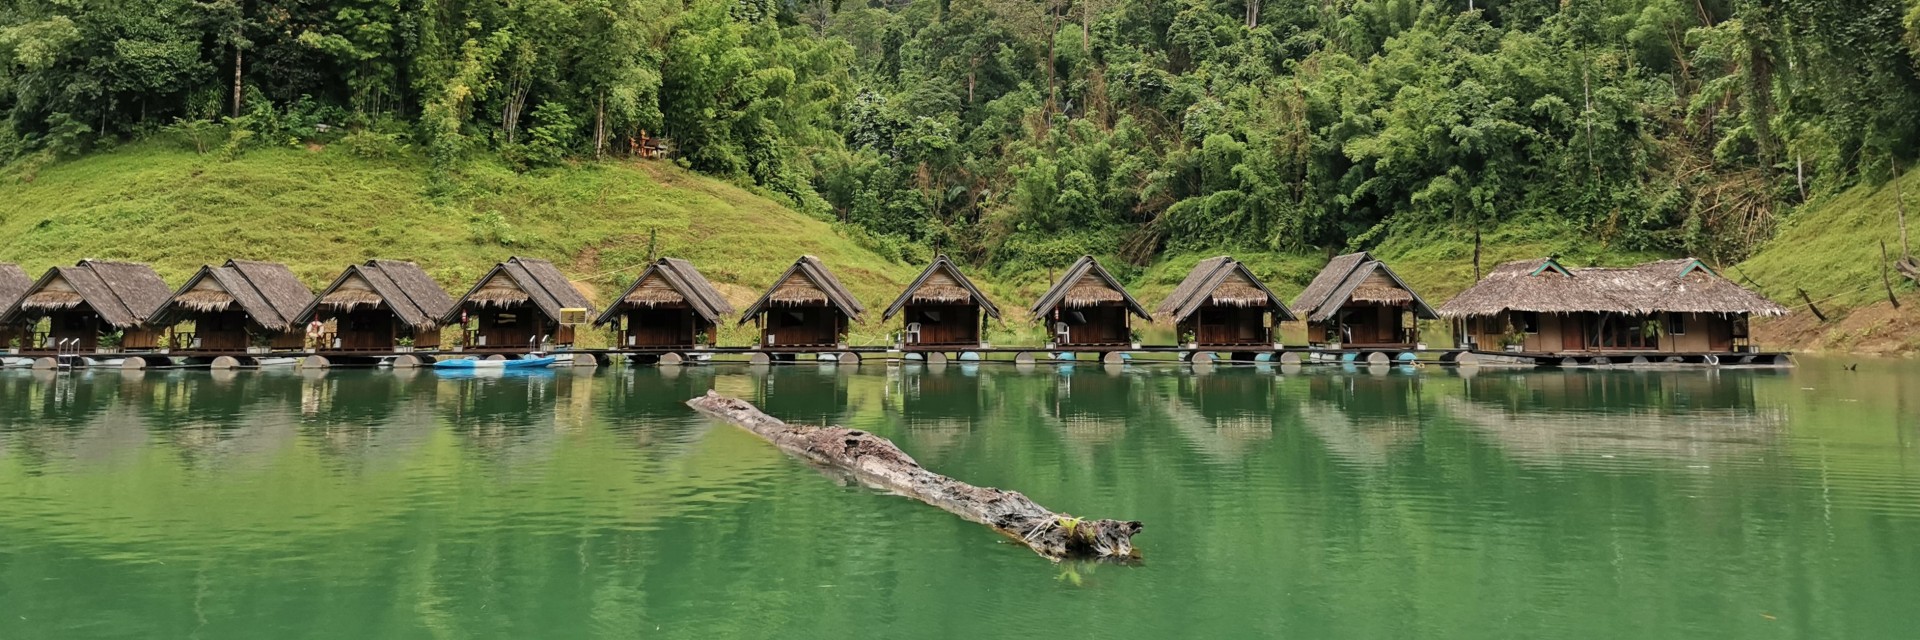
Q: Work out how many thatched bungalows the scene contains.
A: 12